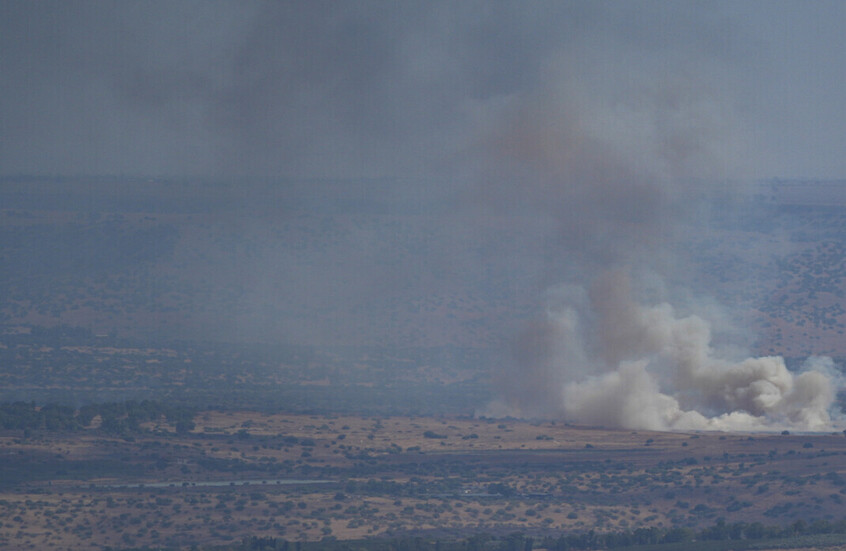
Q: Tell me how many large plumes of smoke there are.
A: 1